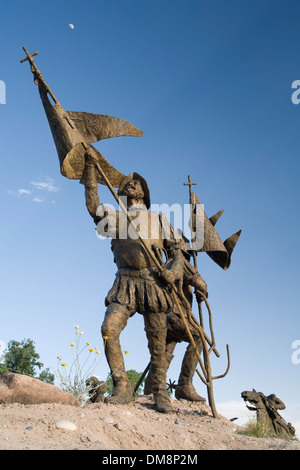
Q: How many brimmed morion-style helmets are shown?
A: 1